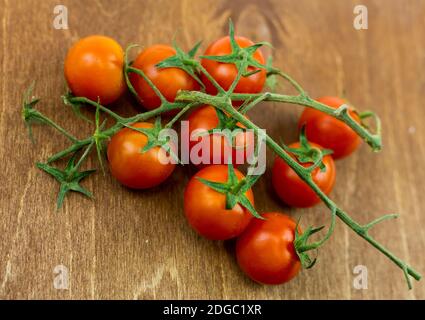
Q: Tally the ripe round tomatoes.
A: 9